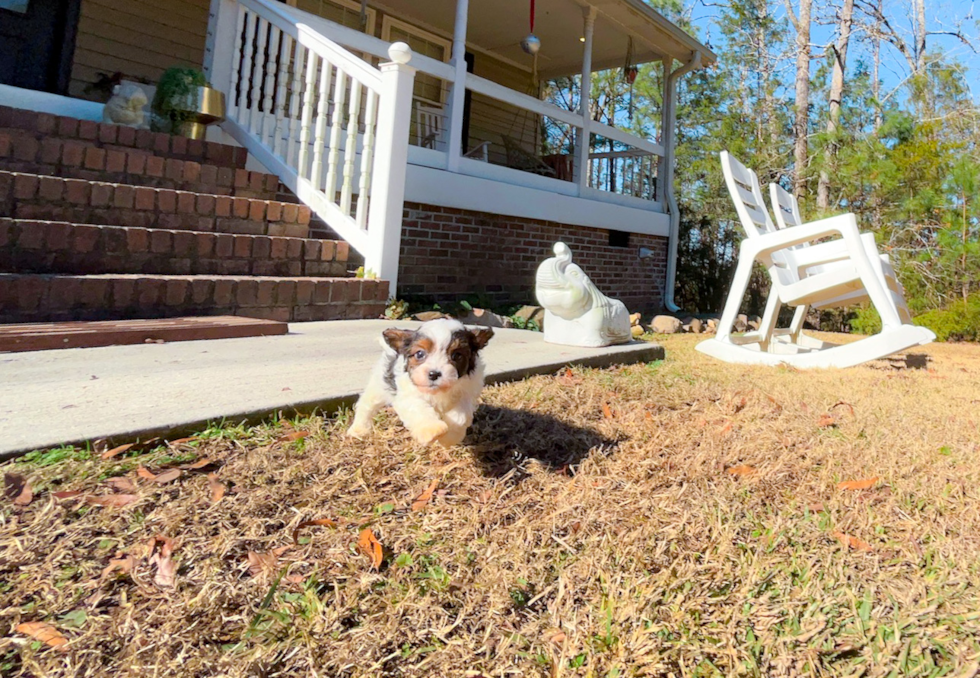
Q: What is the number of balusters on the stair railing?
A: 11